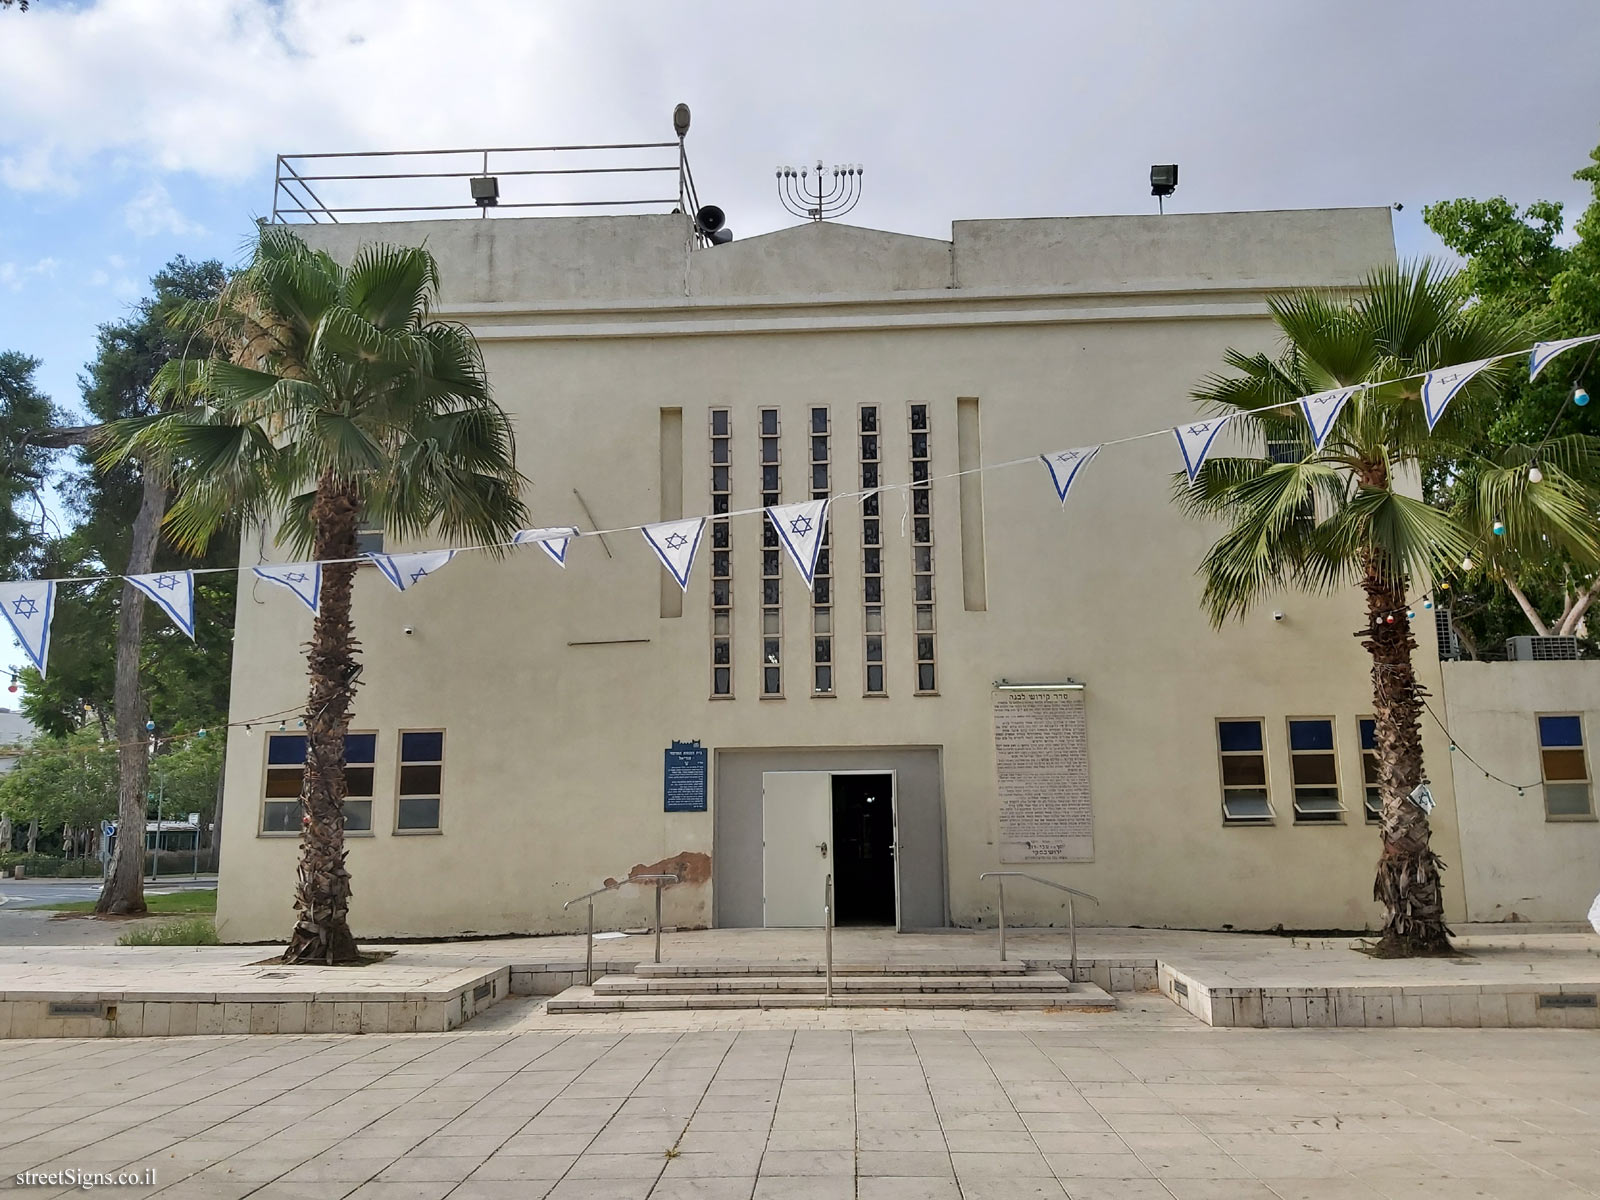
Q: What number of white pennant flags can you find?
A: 12